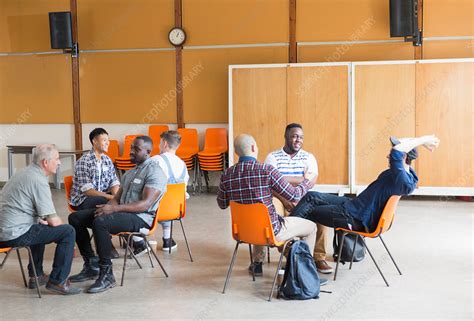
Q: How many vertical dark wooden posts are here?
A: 4